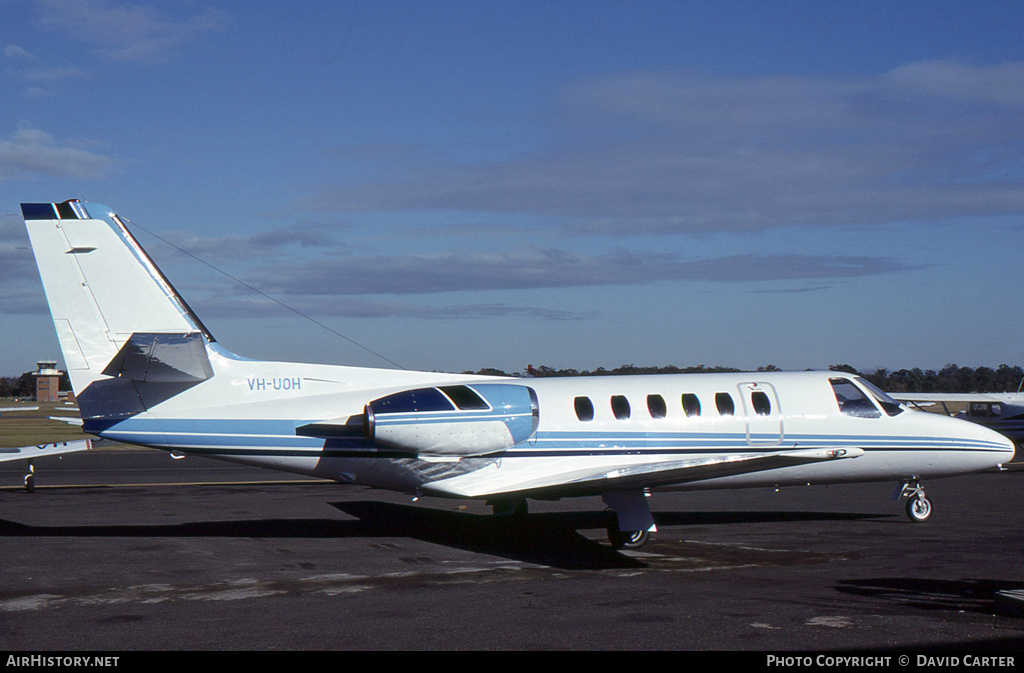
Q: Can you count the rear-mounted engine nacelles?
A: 1